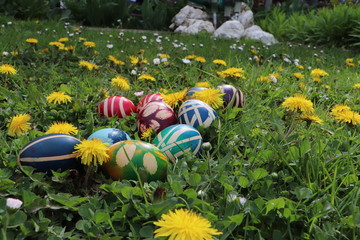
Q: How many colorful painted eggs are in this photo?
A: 10